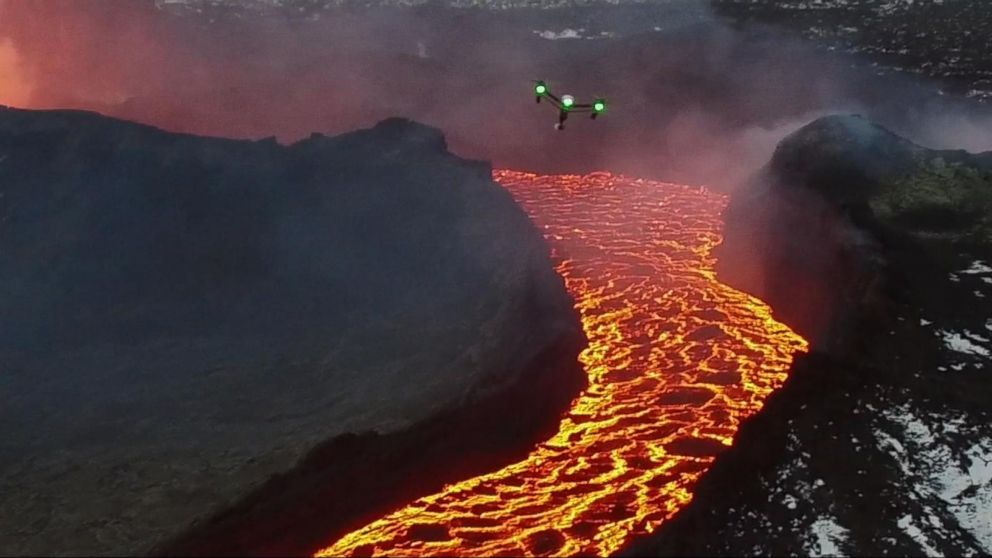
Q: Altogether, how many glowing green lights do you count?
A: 3